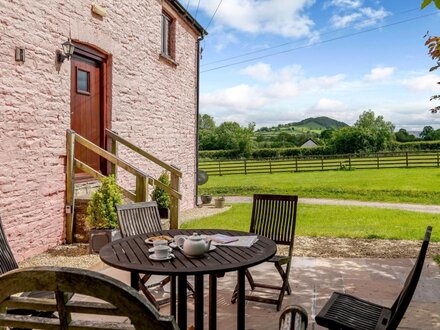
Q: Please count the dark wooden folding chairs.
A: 4